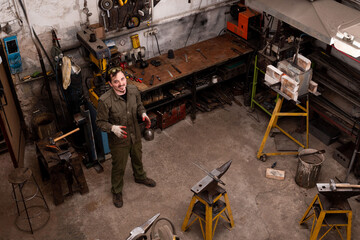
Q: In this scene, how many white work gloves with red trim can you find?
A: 2